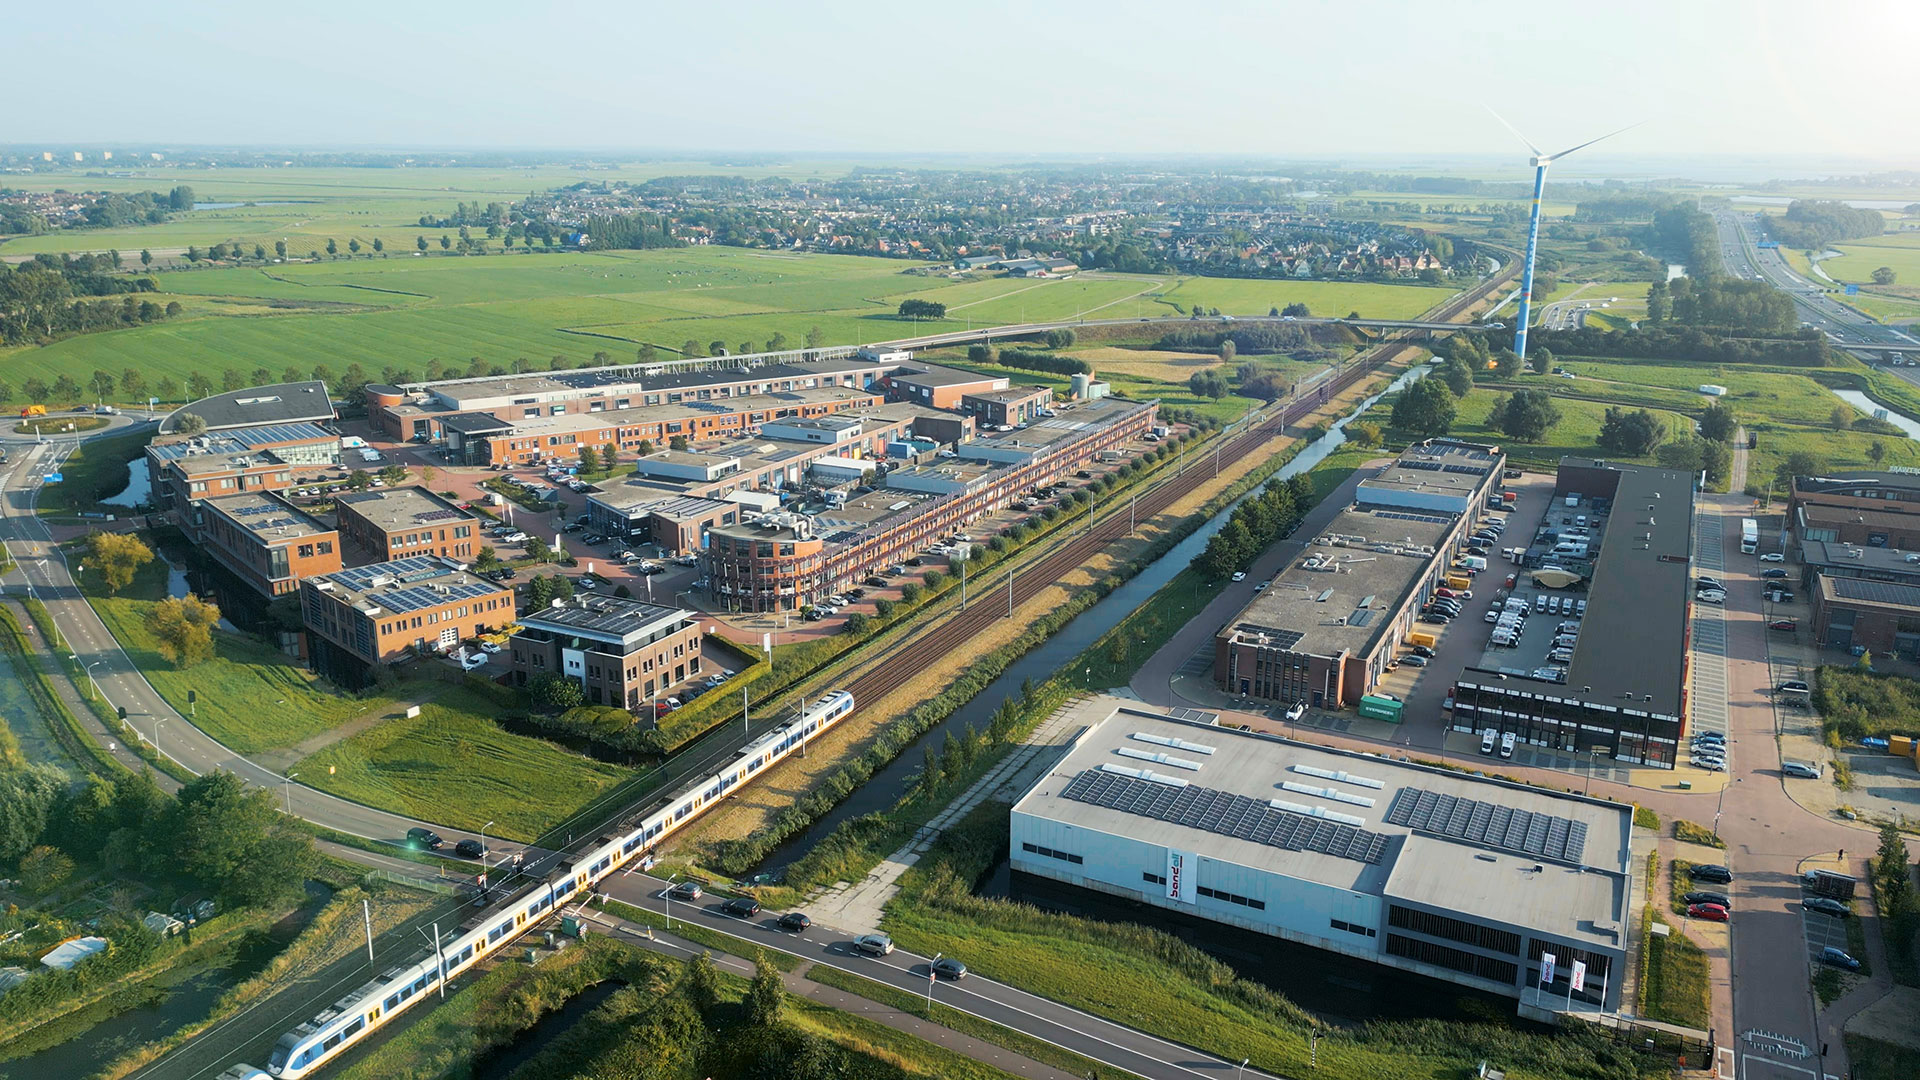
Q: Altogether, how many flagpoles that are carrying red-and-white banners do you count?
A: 2